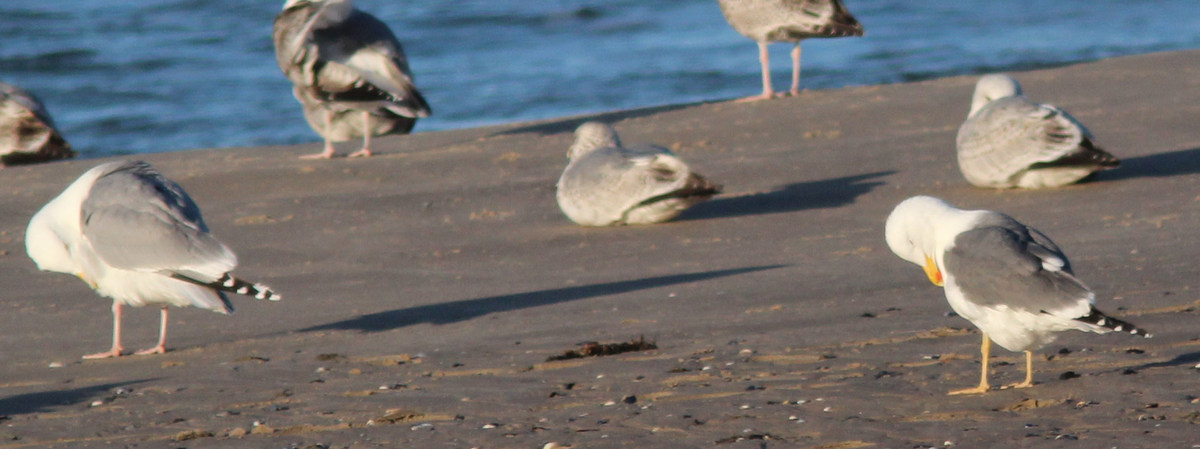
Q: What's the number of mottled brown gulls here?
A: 5